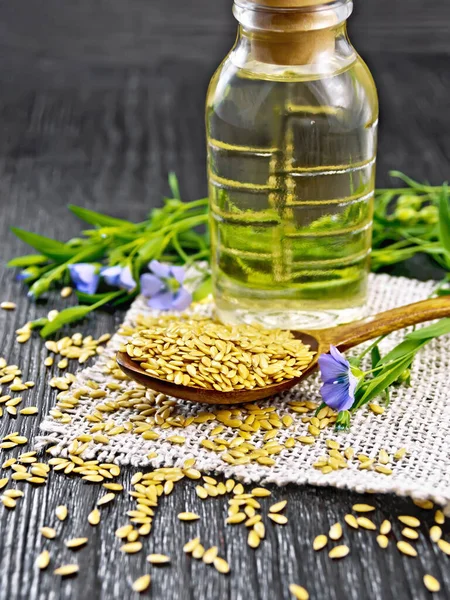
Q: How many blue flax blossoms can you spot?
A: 4